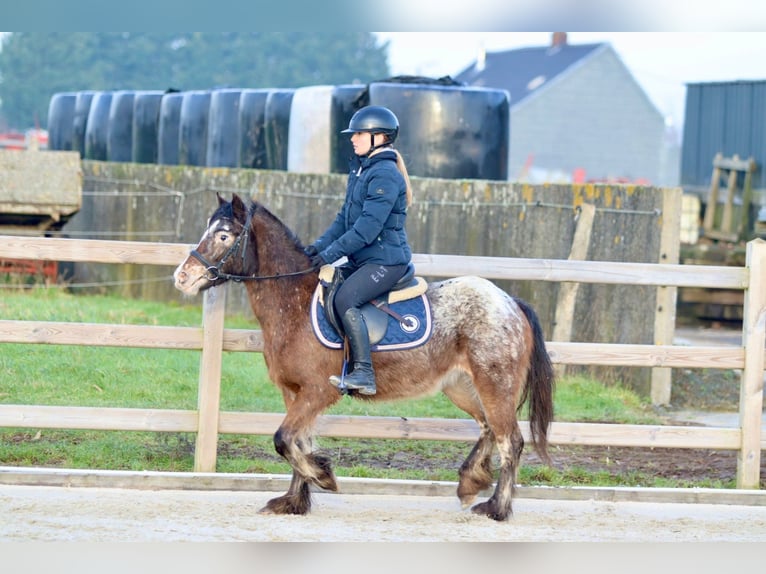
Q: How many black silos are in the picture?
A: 12